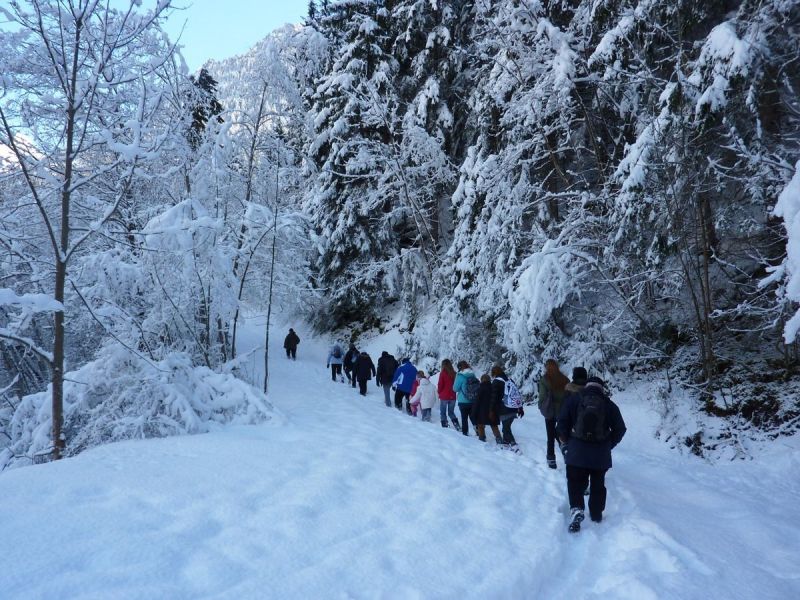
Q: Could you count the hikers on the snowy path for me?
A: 15